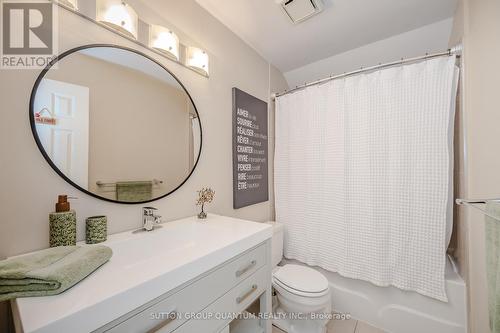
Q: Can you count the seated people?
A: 0